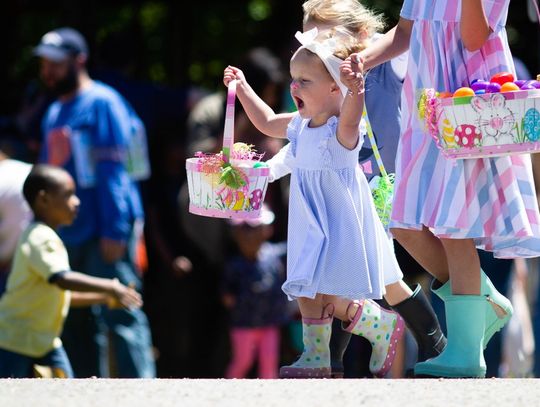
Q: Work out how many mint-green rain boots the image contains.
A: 2